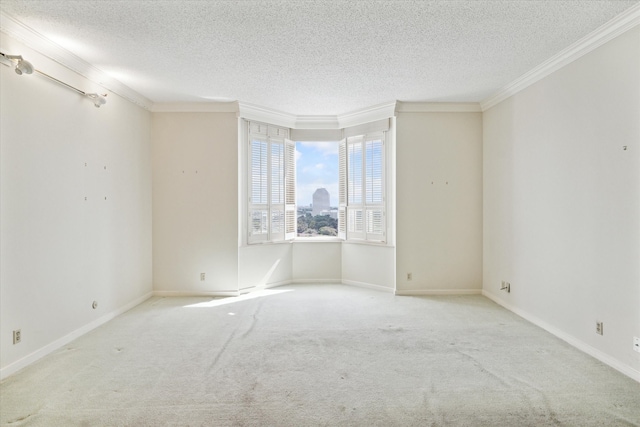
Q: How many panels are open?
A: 2